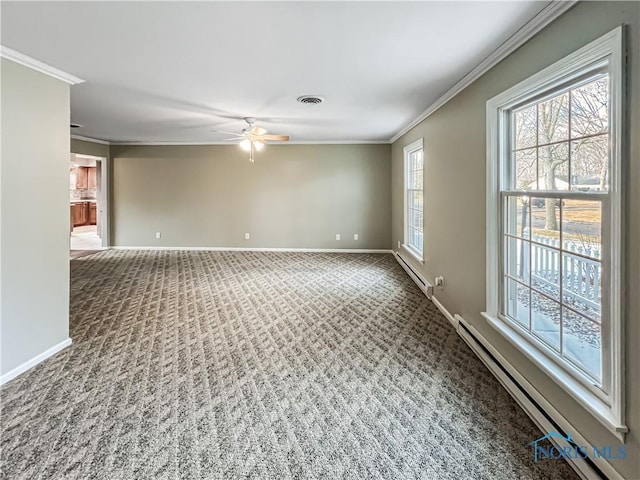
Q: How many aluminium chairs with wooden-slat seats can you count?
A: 0